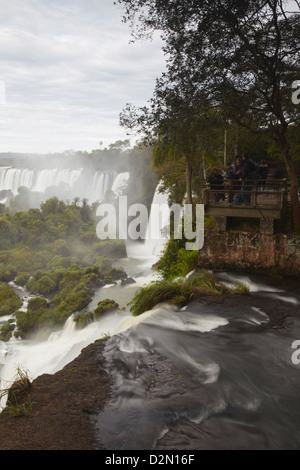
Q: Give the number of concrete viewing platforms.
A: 1